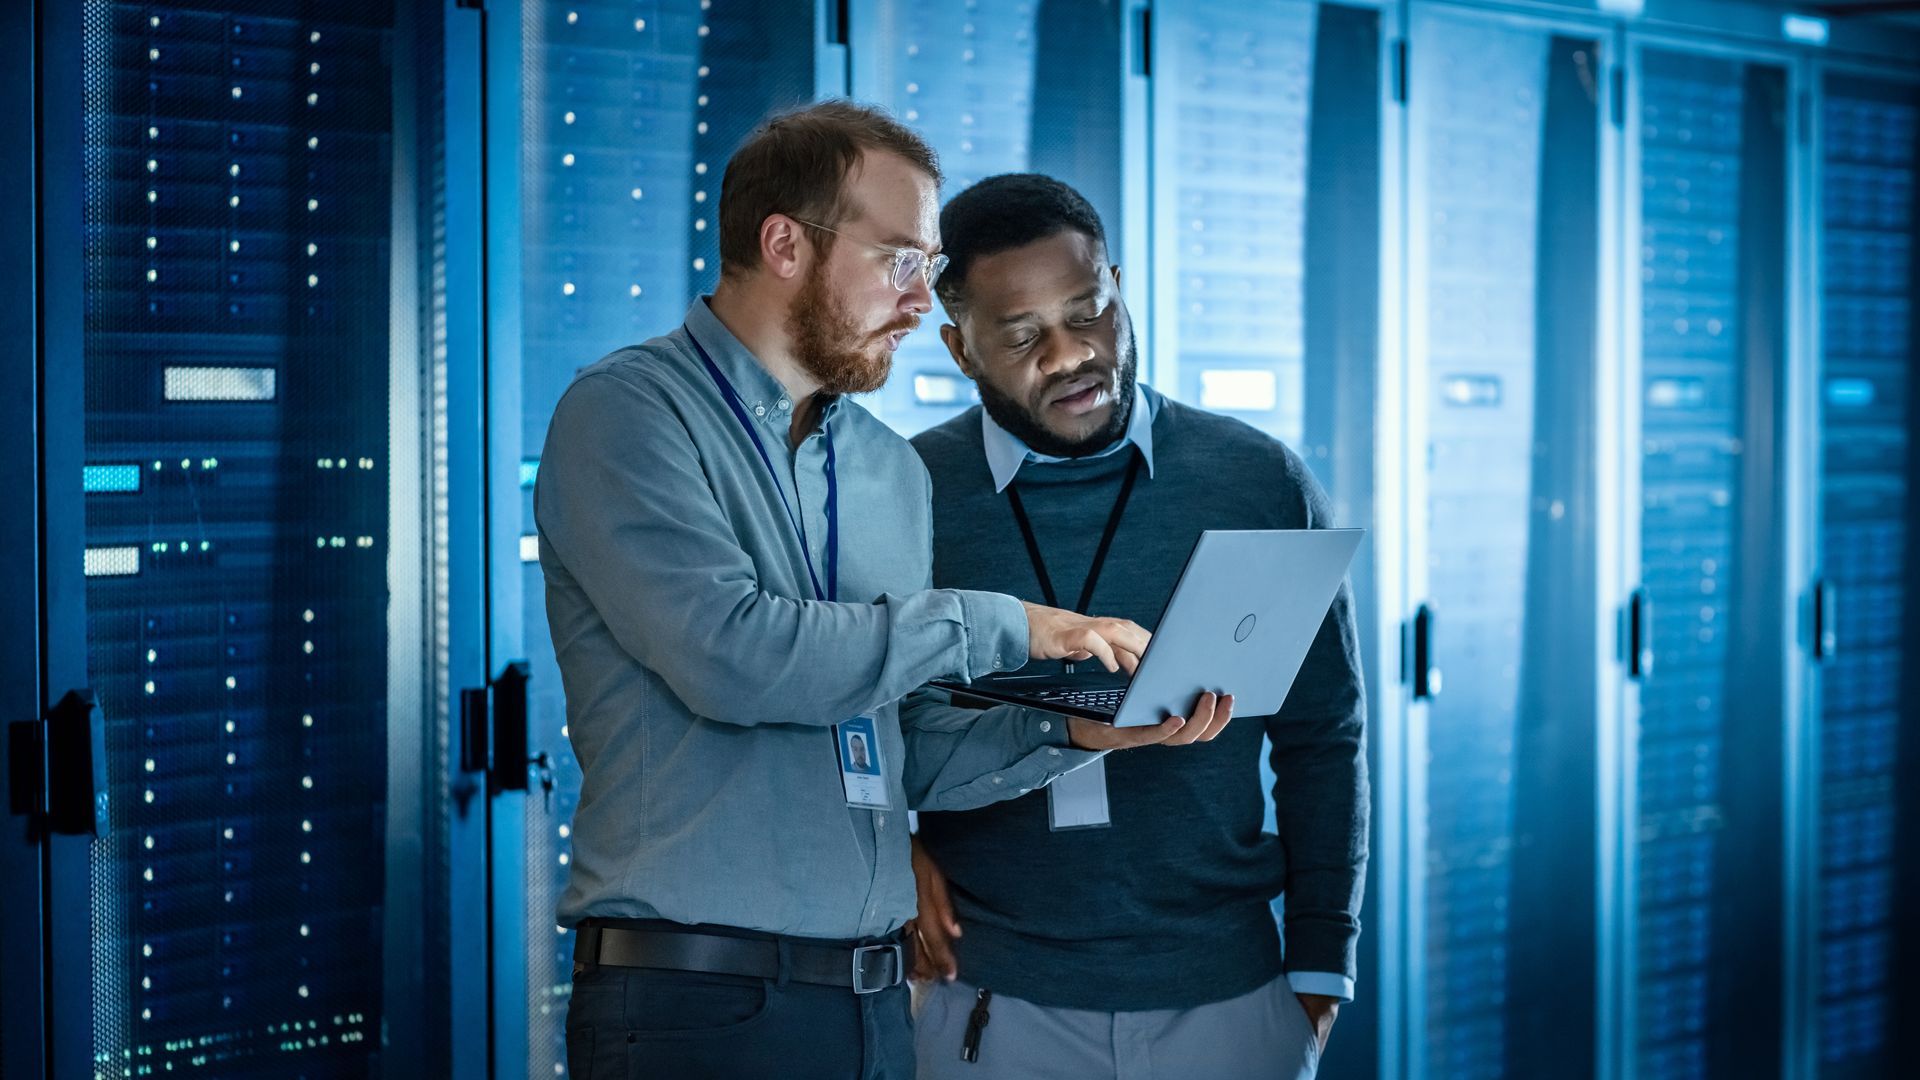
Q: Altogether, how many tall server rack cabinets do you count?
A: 7